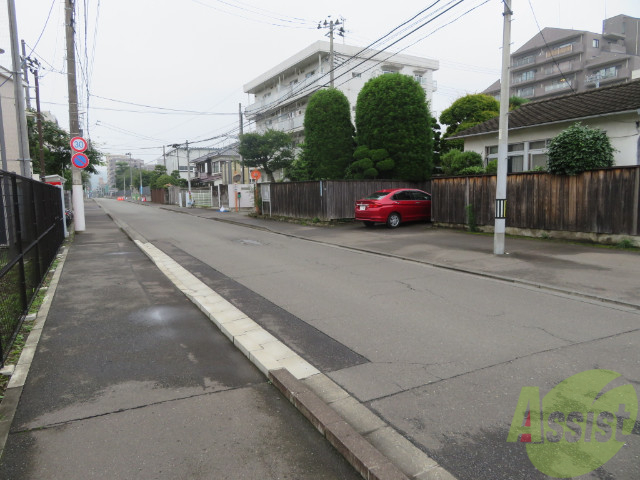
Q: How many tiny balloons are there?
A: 0